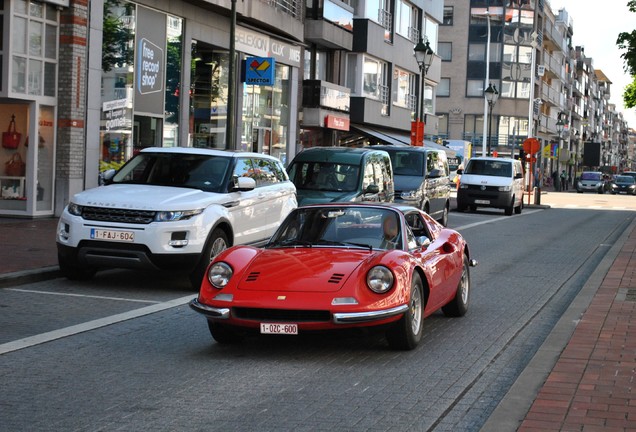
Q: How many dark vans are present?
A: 2